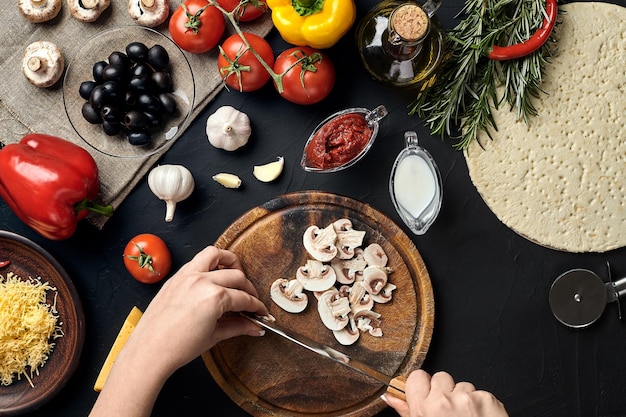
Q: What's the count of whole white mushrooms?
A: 4